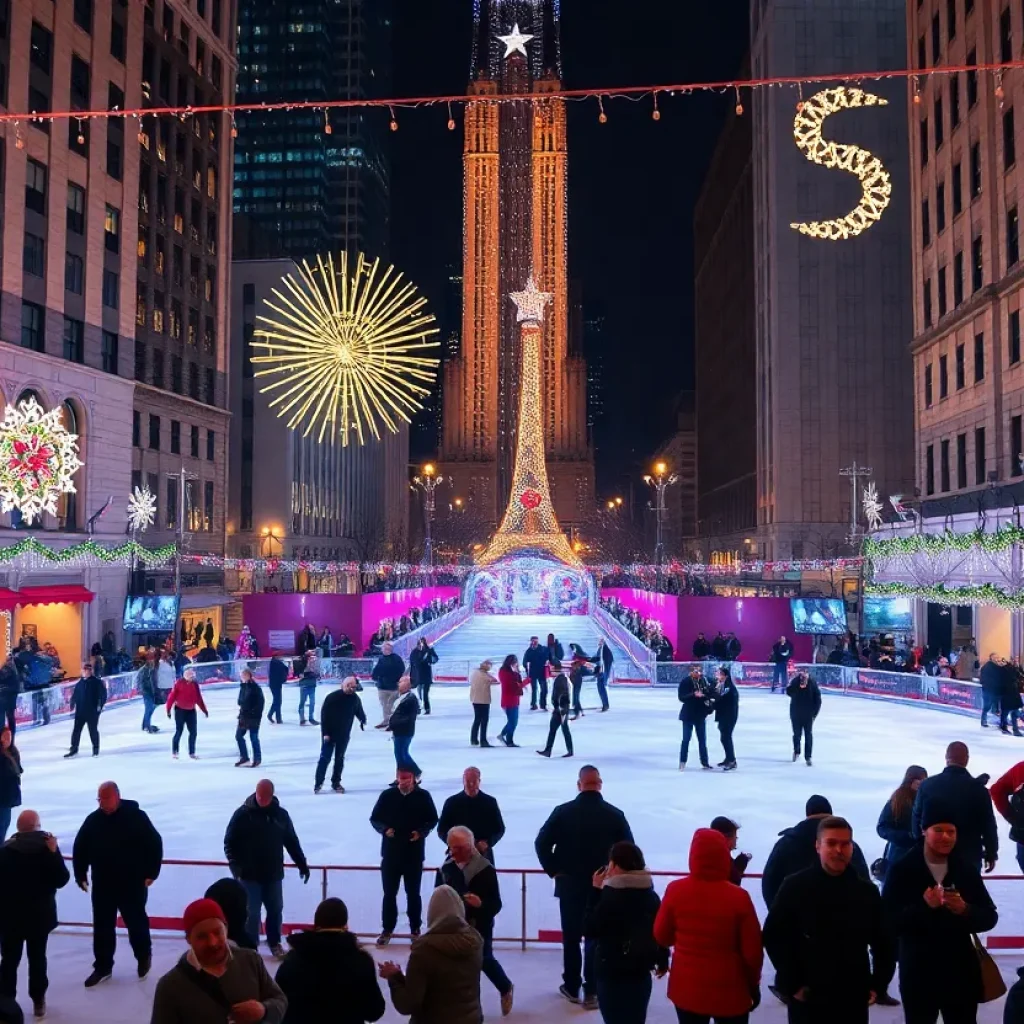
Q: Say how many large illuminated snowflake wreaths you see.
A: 1